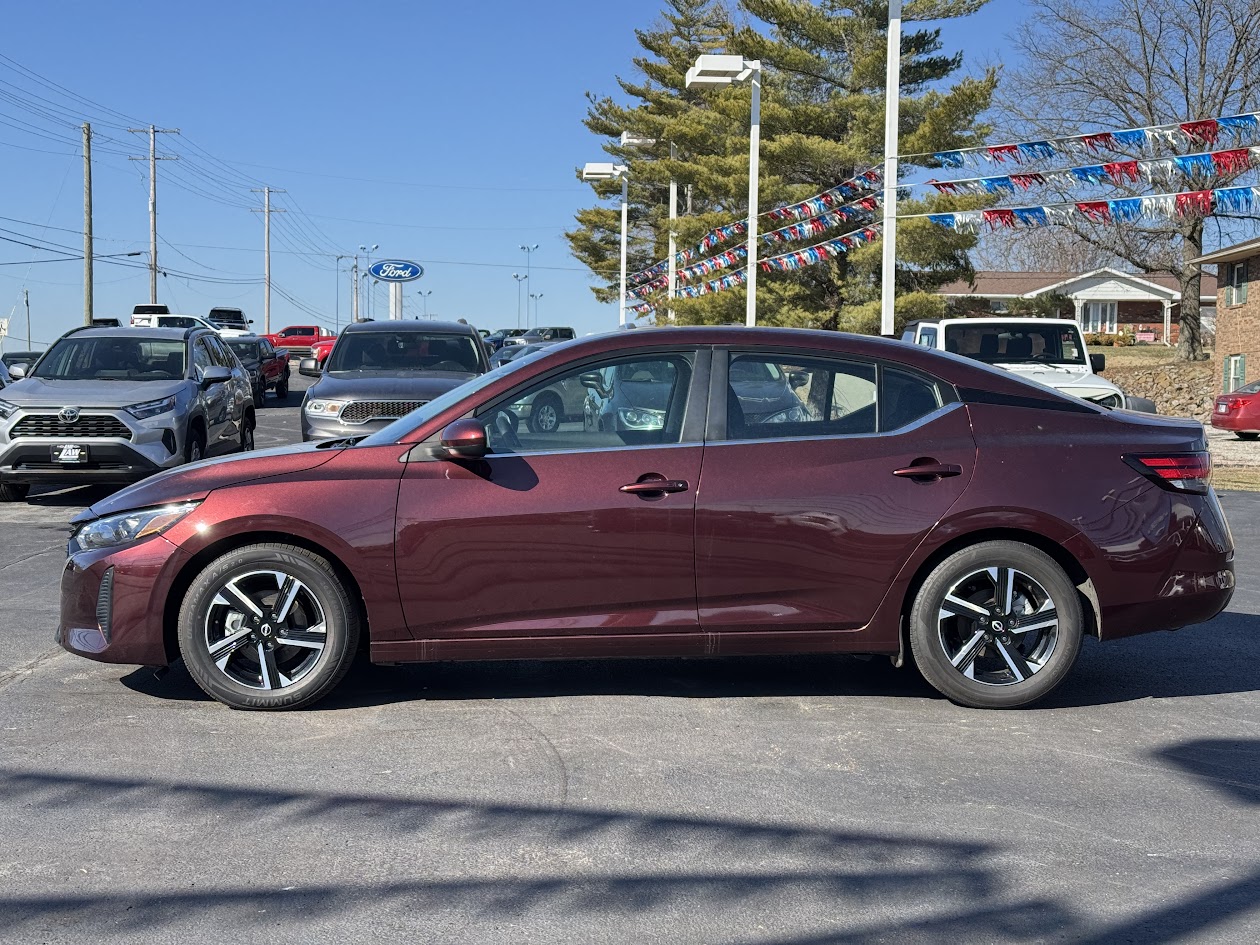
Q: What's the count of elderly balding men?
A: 0